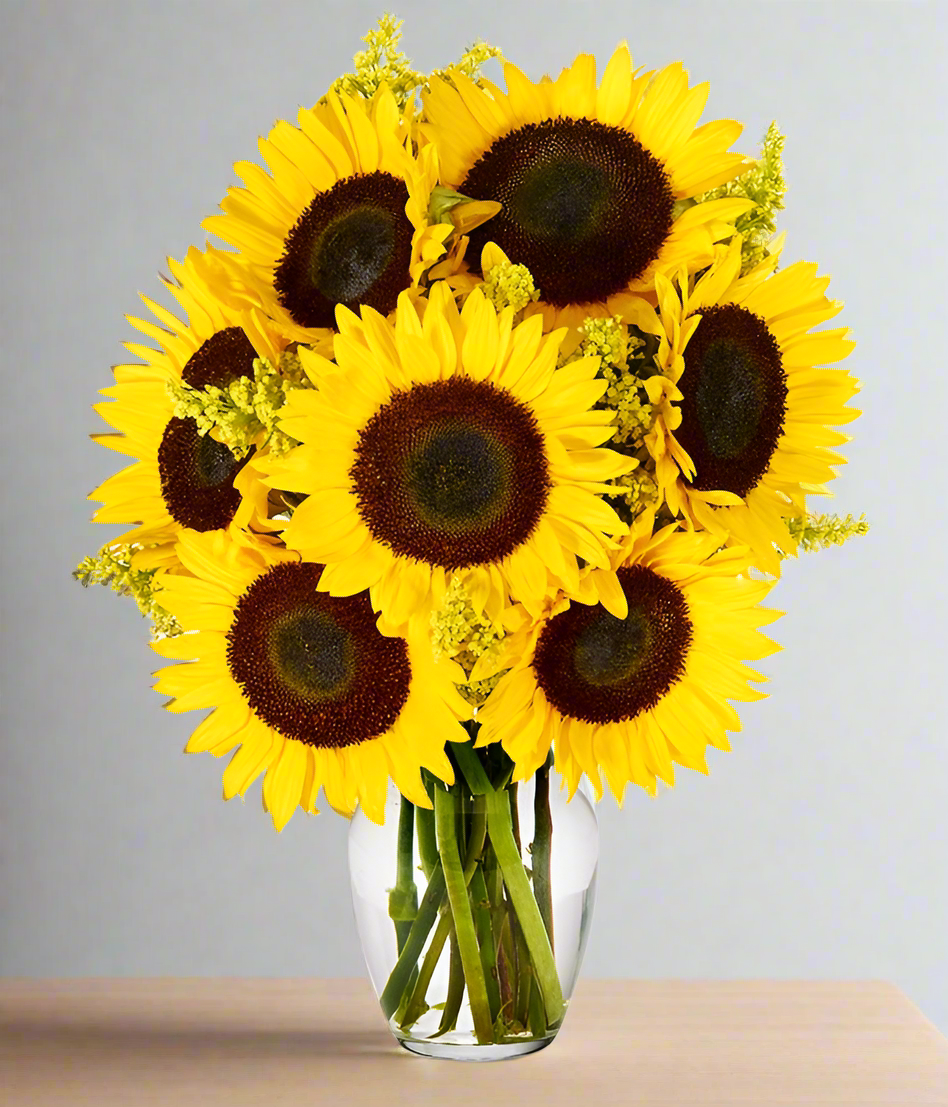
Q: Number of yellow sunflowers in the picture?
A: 7